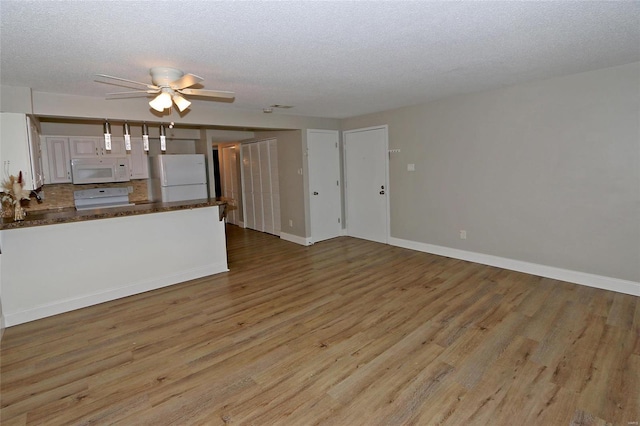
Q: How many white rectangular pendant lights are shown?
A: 4